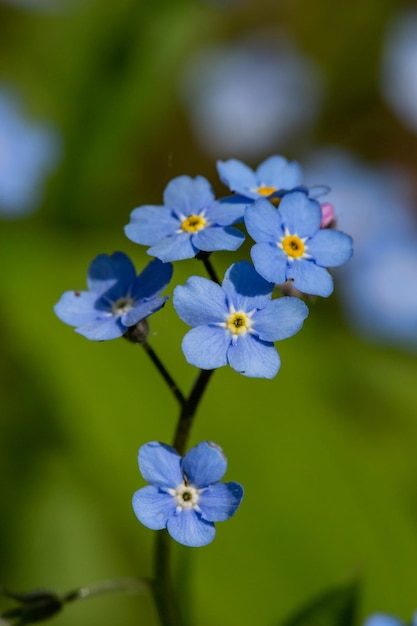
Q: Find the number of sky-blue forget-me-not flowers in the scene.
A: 6